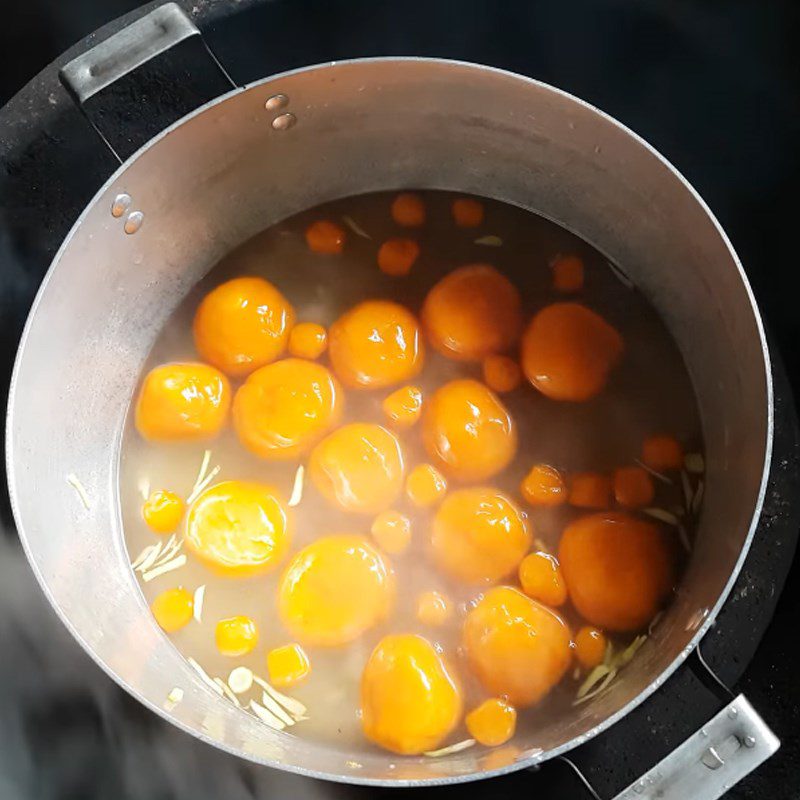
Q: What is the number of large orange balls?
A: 14